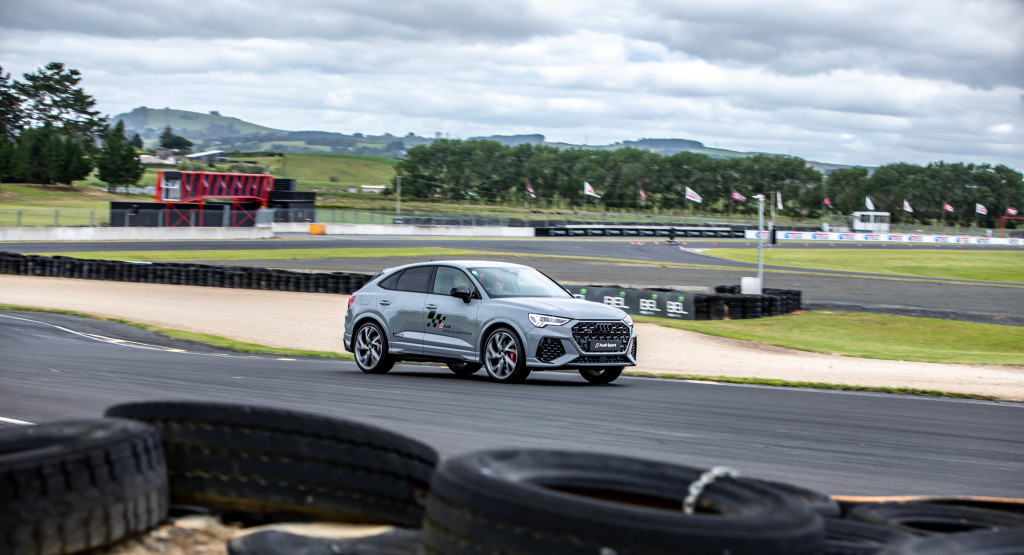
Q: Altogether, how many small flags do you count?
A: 12